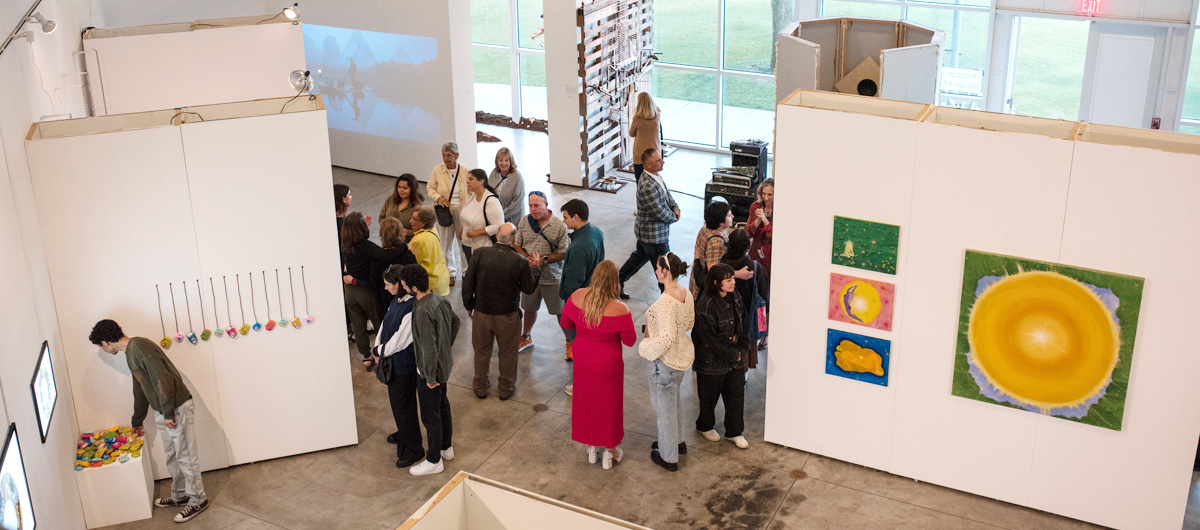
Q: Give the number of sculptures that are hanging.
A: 12